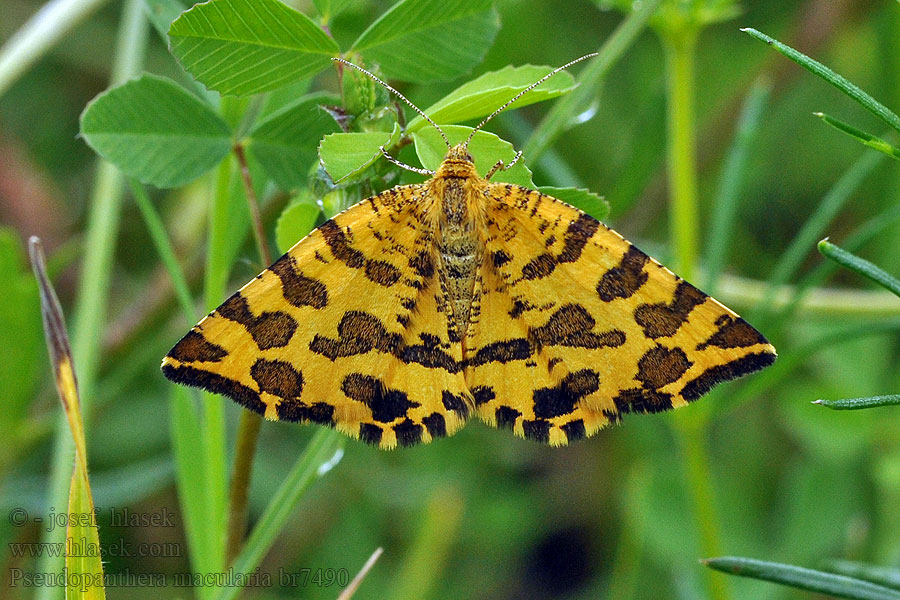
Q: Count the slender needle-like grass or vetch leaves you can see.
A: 5